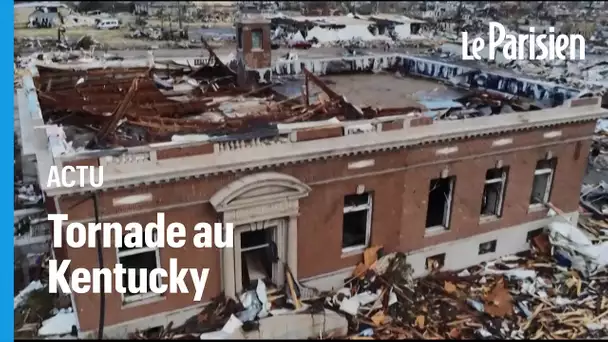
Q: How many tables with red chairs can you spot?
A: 0